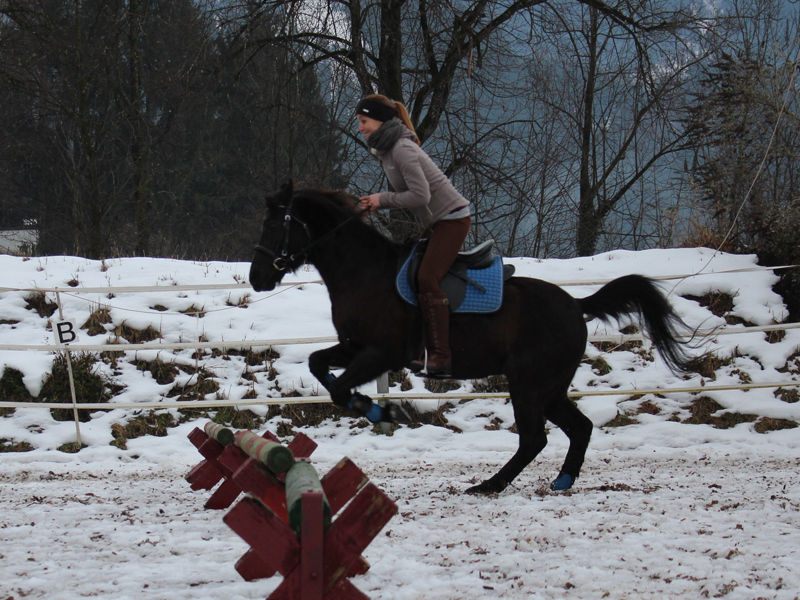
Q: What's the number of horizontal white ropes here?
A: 3